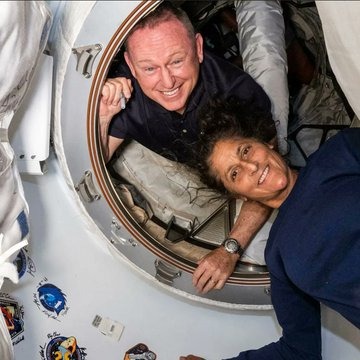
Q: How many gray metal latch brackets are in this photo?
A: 3